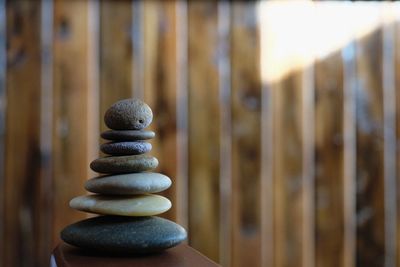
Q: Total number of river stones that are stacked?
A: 7